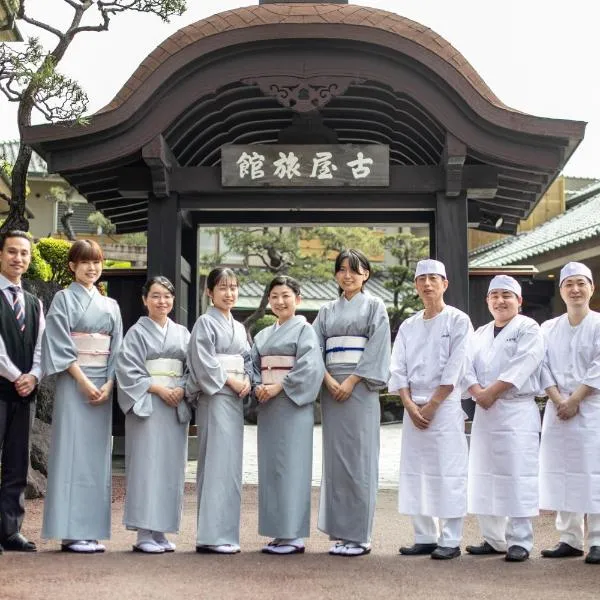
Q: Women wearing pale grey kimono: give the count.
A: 5